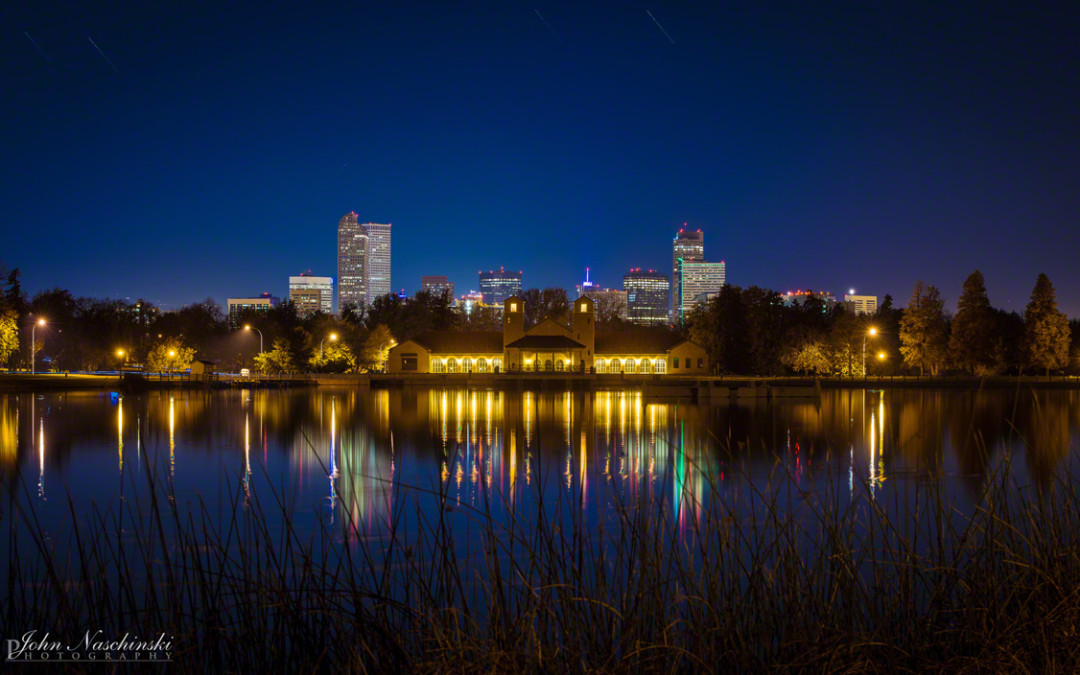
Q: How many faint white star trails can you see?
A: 4